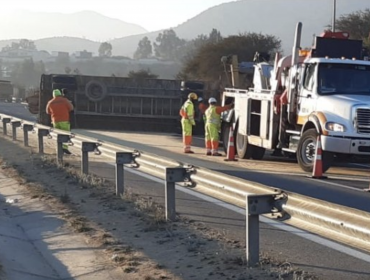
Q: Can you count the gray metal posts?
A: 9